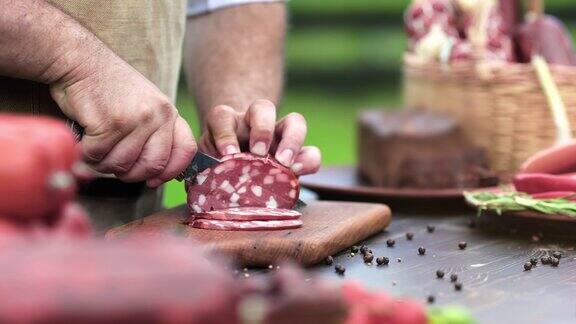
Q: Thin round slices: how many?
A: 2